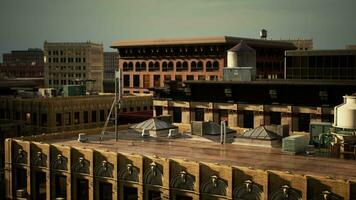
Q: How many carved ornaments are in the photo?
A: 12